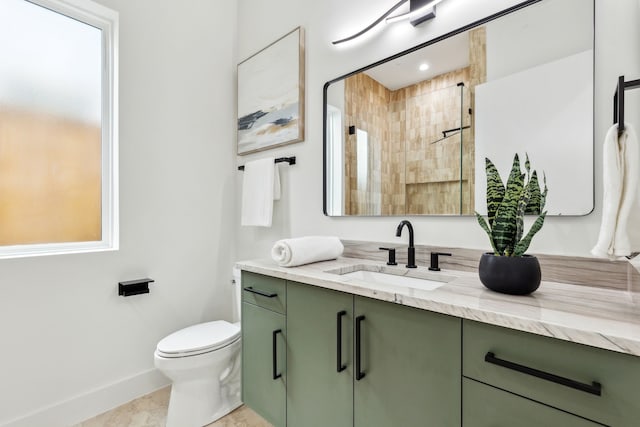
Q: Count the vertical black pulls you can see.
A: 3